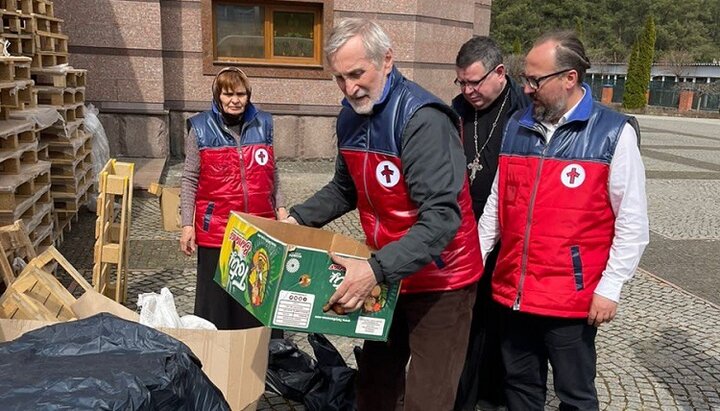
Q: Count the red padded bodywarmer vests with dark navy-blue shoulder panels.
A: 3